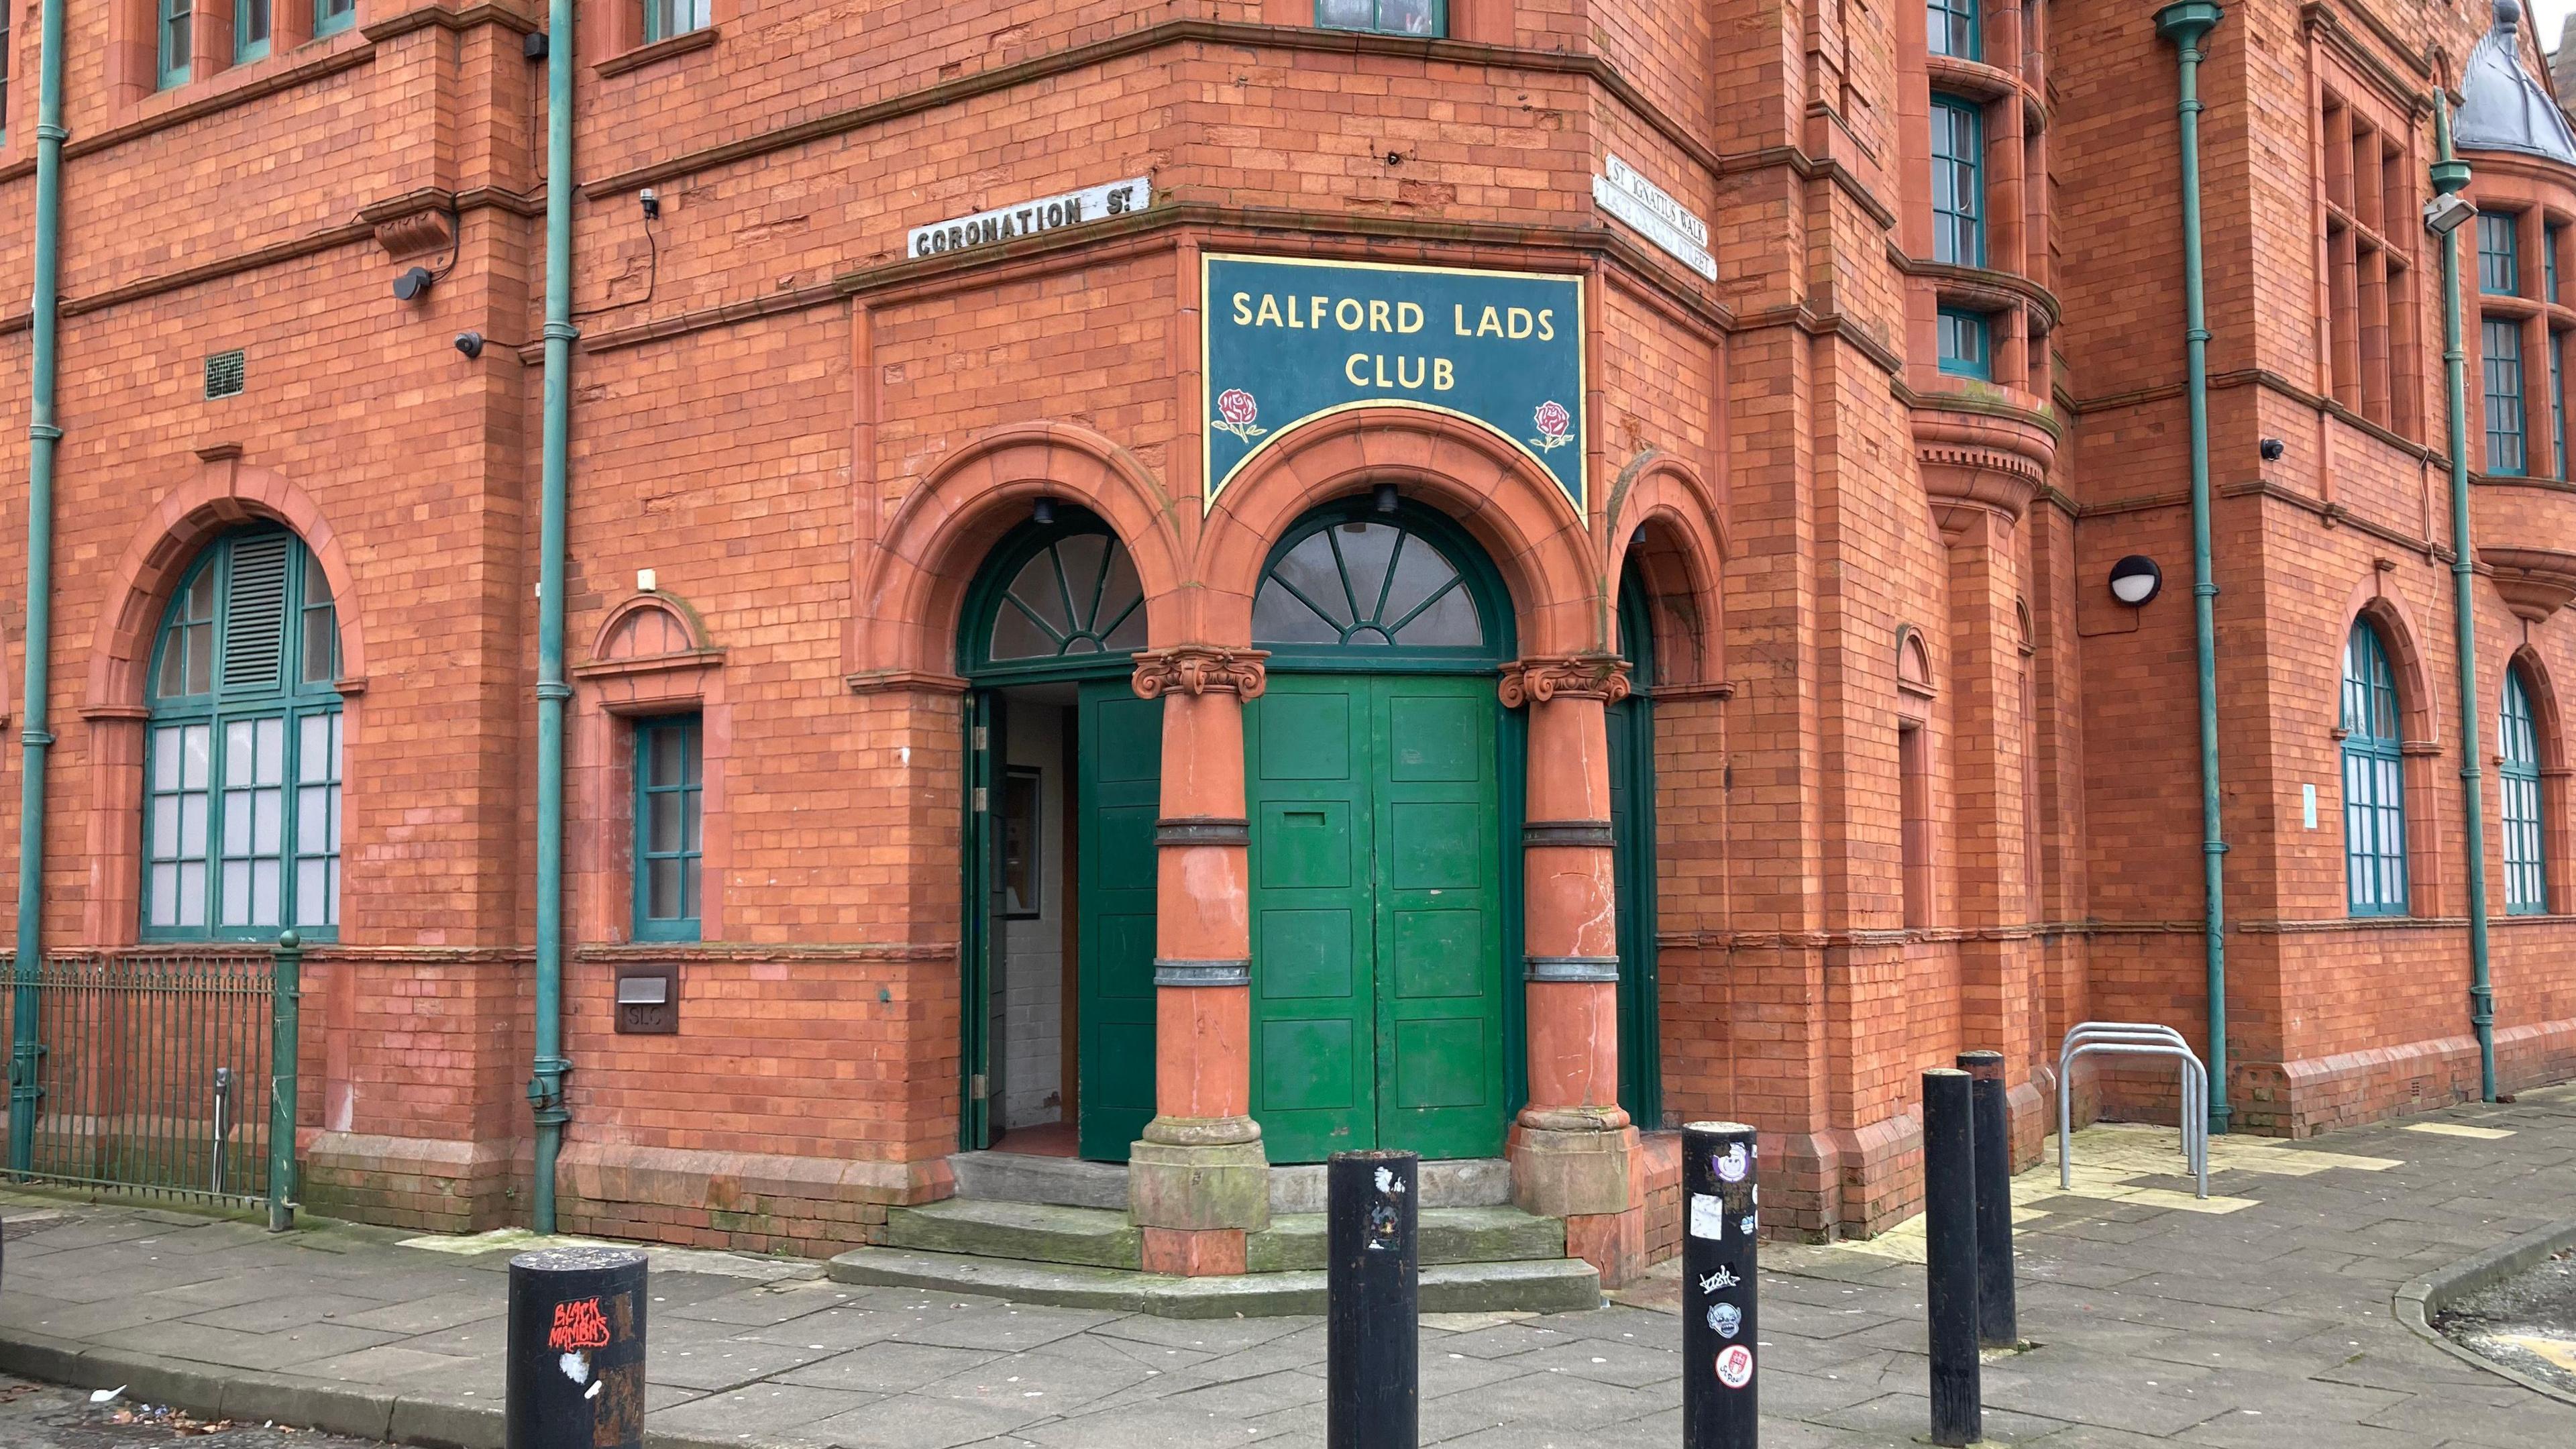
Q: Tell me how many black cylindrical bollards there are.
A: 5